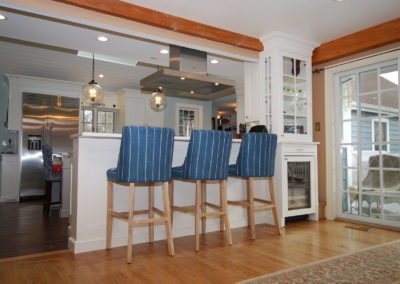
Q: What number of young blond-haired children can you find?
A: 0